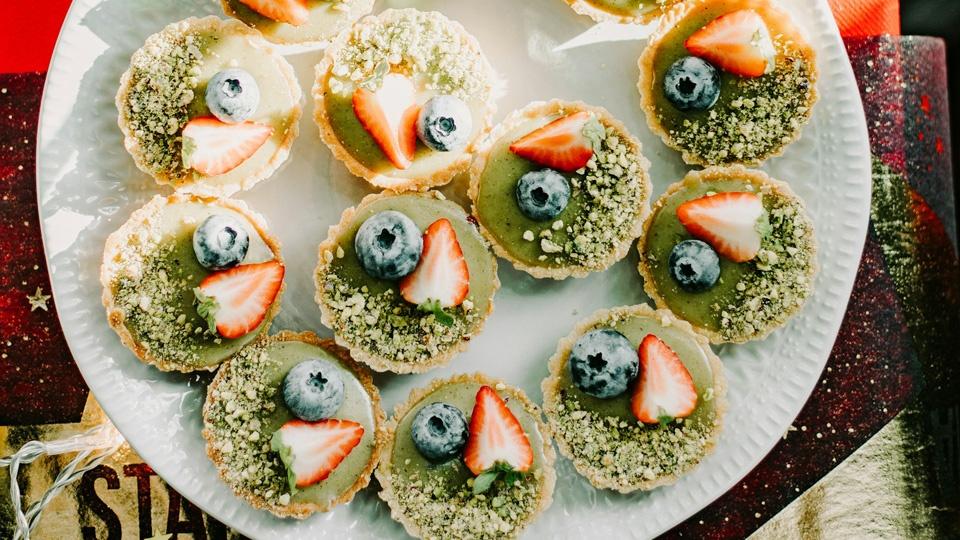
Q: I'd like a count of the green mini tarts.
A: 12